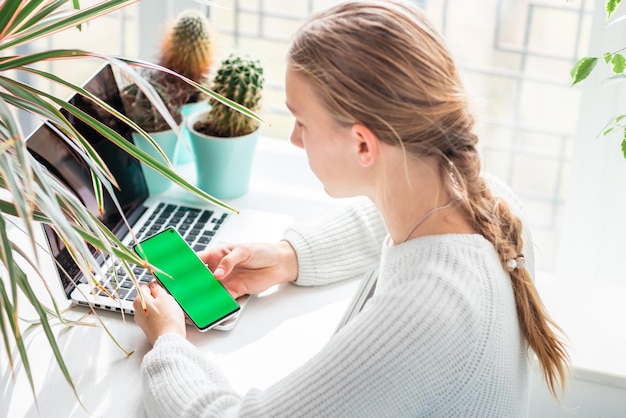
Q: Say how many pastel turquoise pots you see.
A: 3